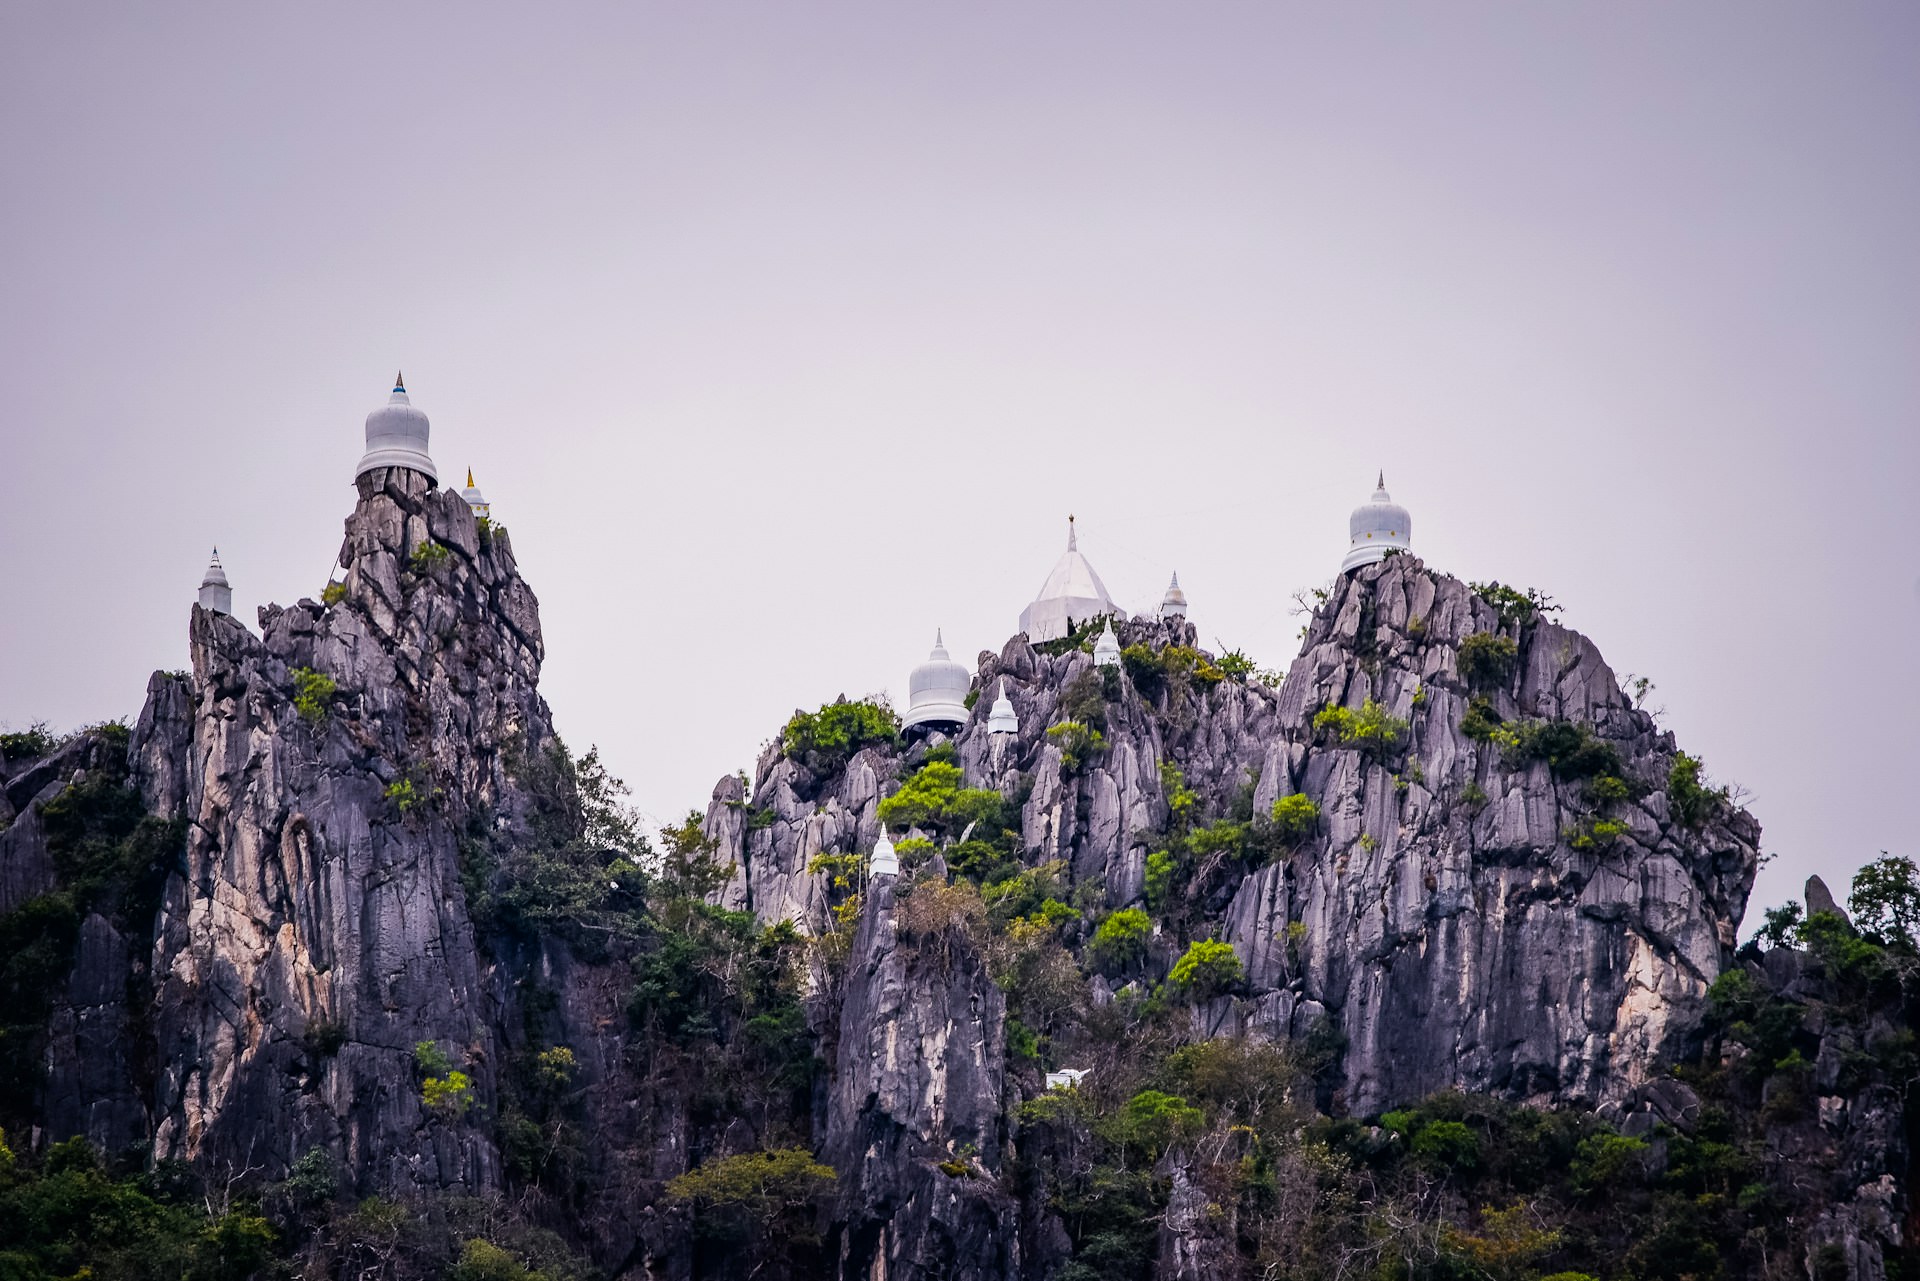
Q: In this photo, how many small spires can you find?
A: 6